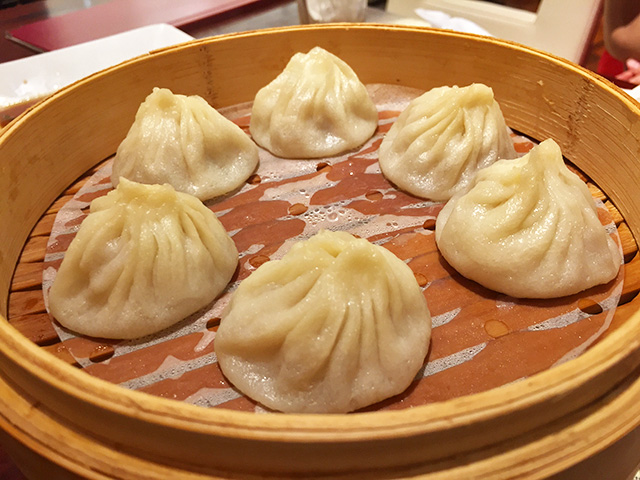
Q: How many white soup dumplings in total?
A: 6